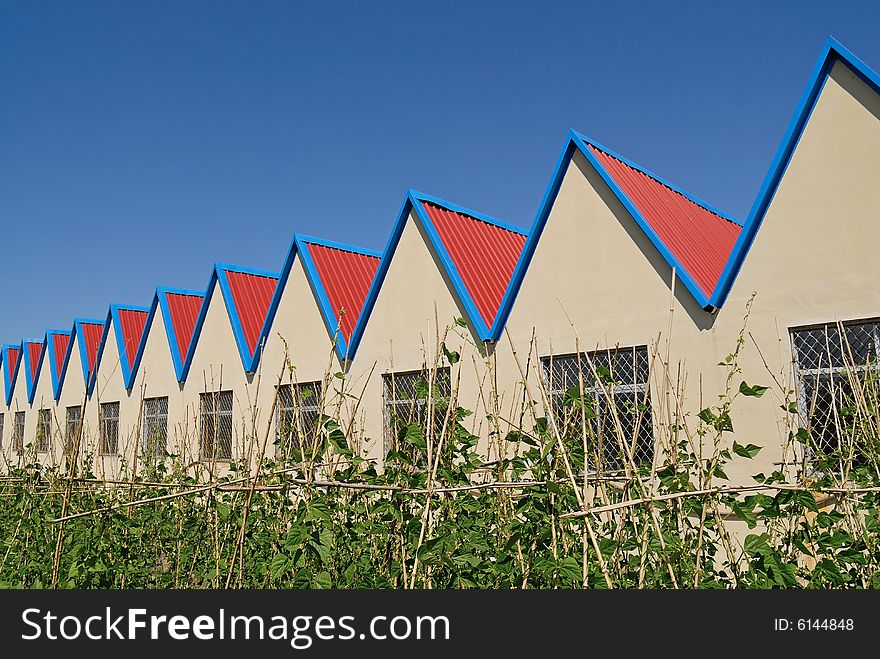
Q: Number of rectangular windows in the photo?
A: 11